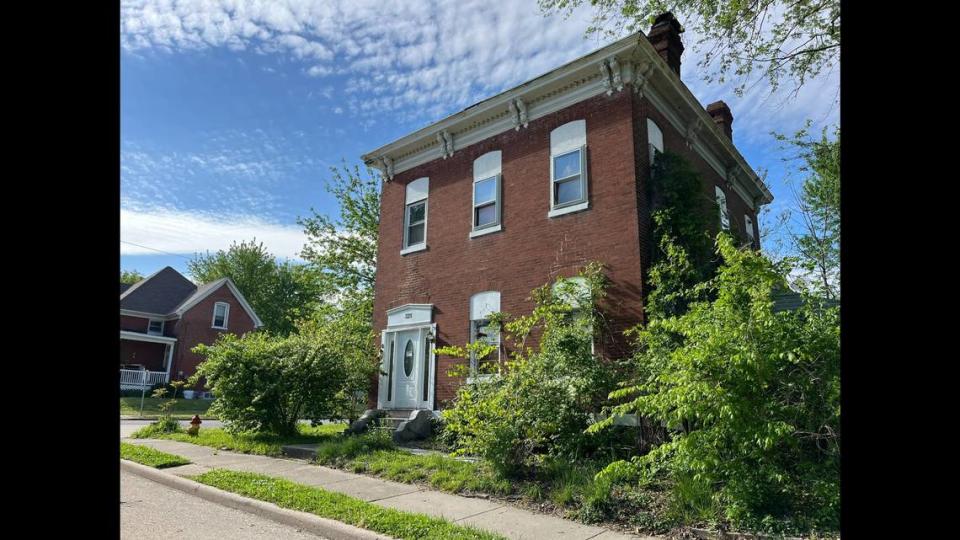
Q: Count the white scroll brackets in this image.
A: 14